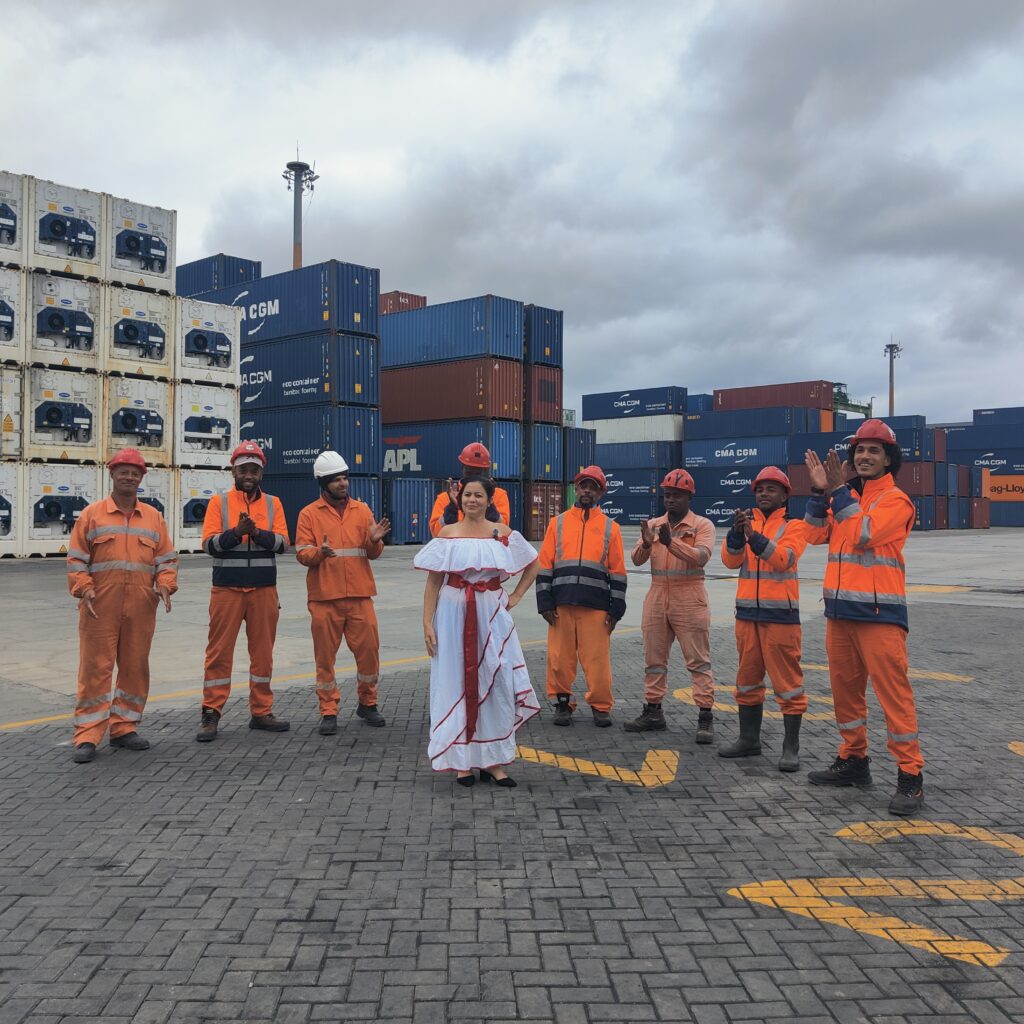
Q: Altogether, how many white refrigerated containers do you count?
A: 15